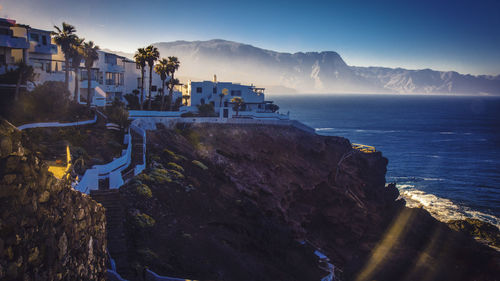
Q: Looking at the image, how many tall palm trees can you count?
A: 7